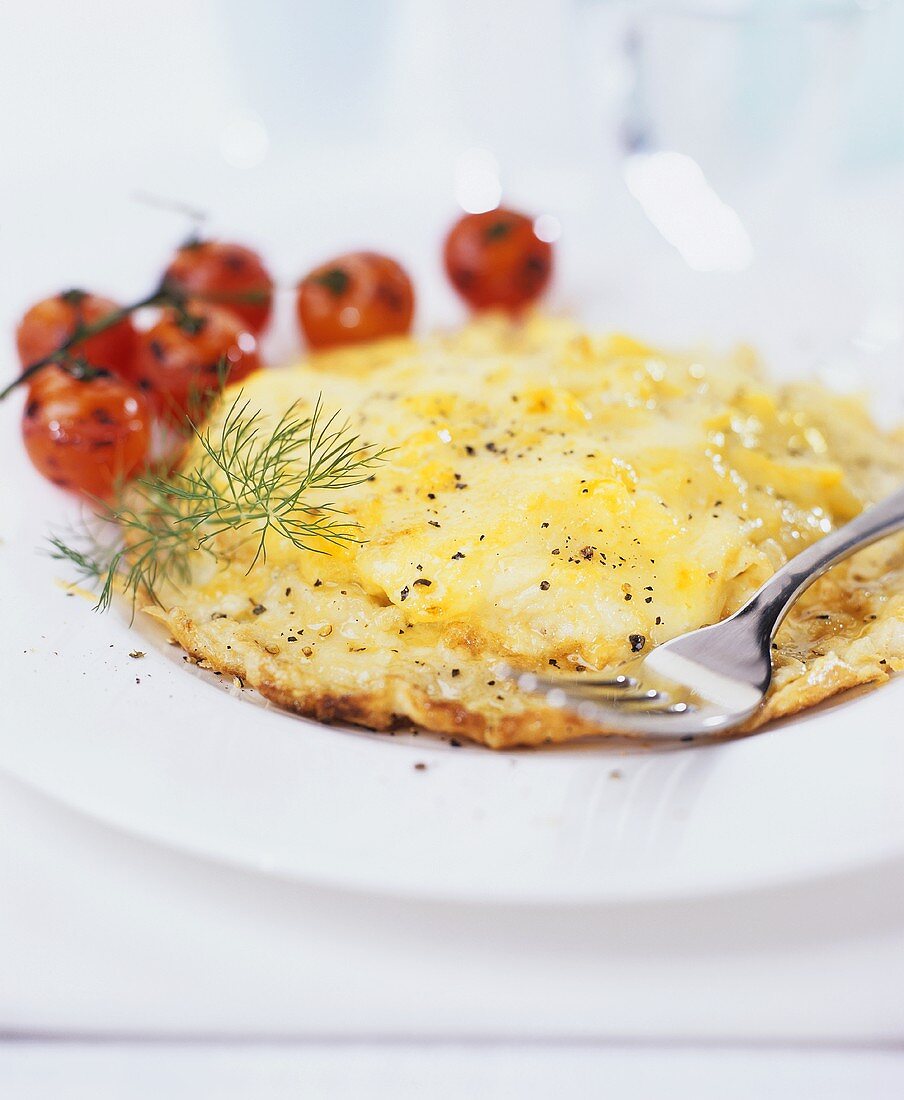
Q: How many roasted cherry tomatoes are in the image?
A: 6